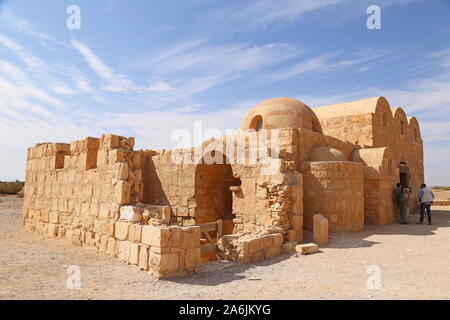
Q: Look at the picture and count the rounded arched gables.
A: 3